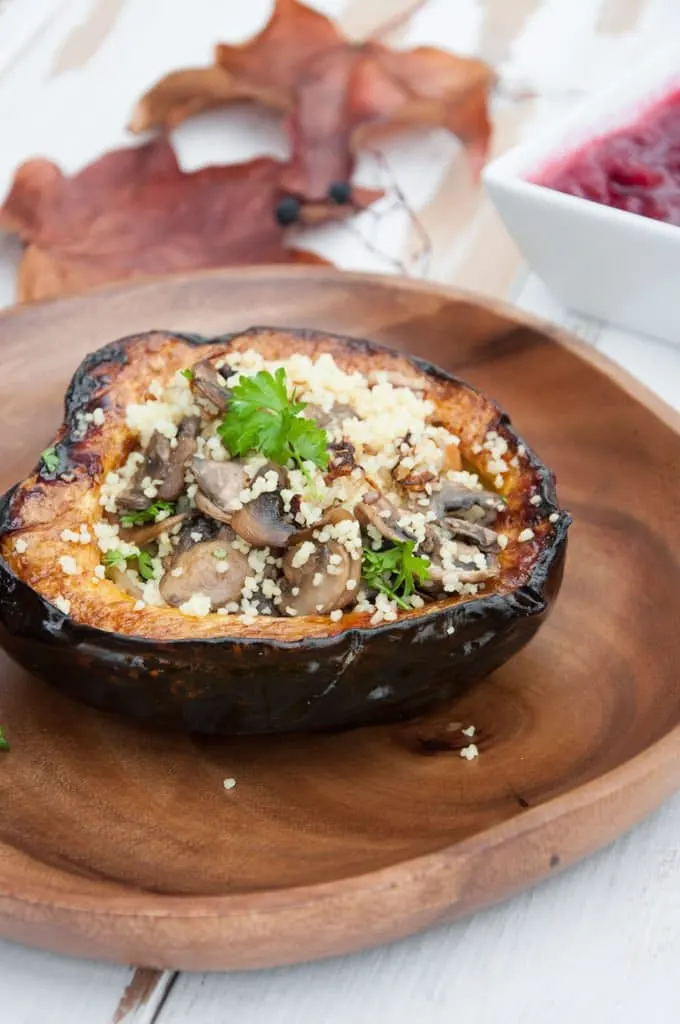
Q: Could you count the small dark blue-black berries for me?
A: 2